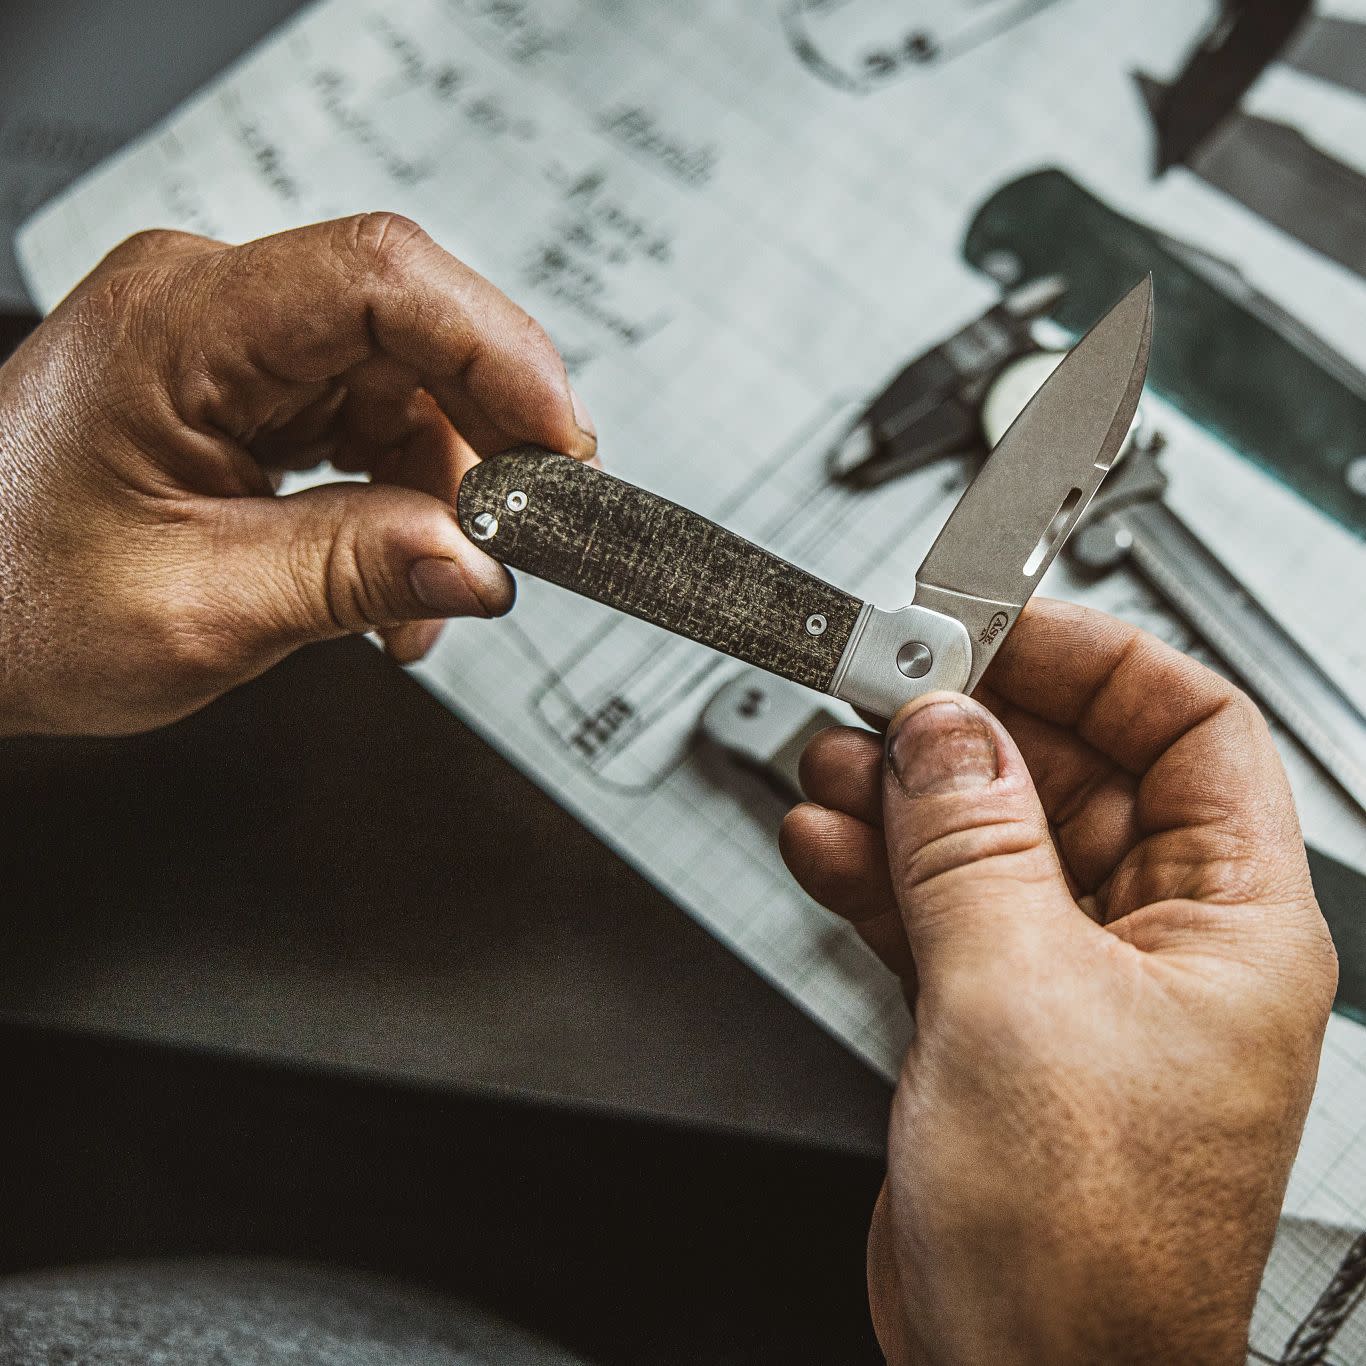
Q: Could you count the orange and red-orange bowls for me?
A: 0